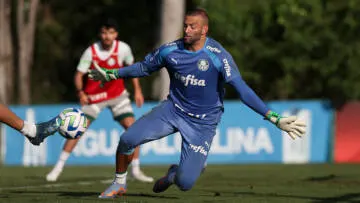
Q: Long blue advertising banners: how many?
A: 1